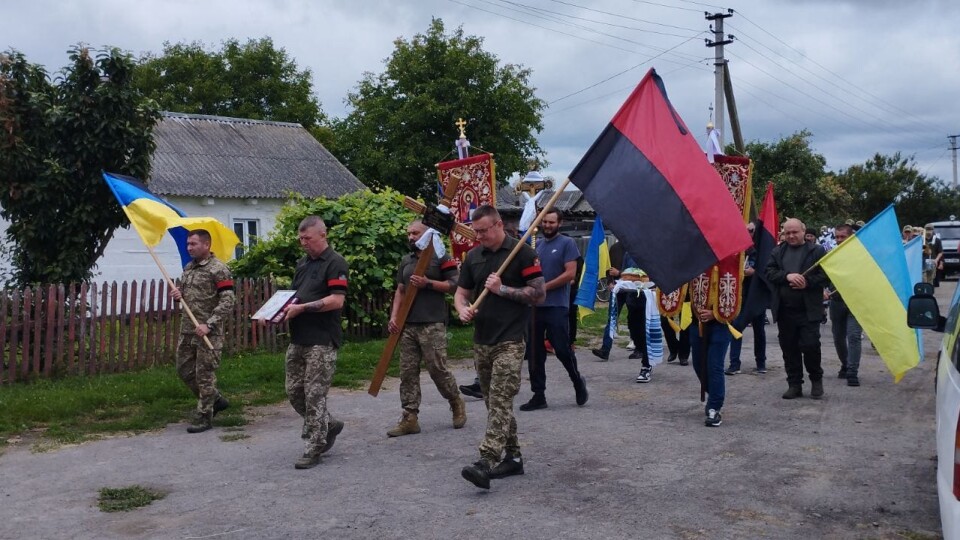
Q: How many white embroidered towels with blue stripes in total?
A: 1